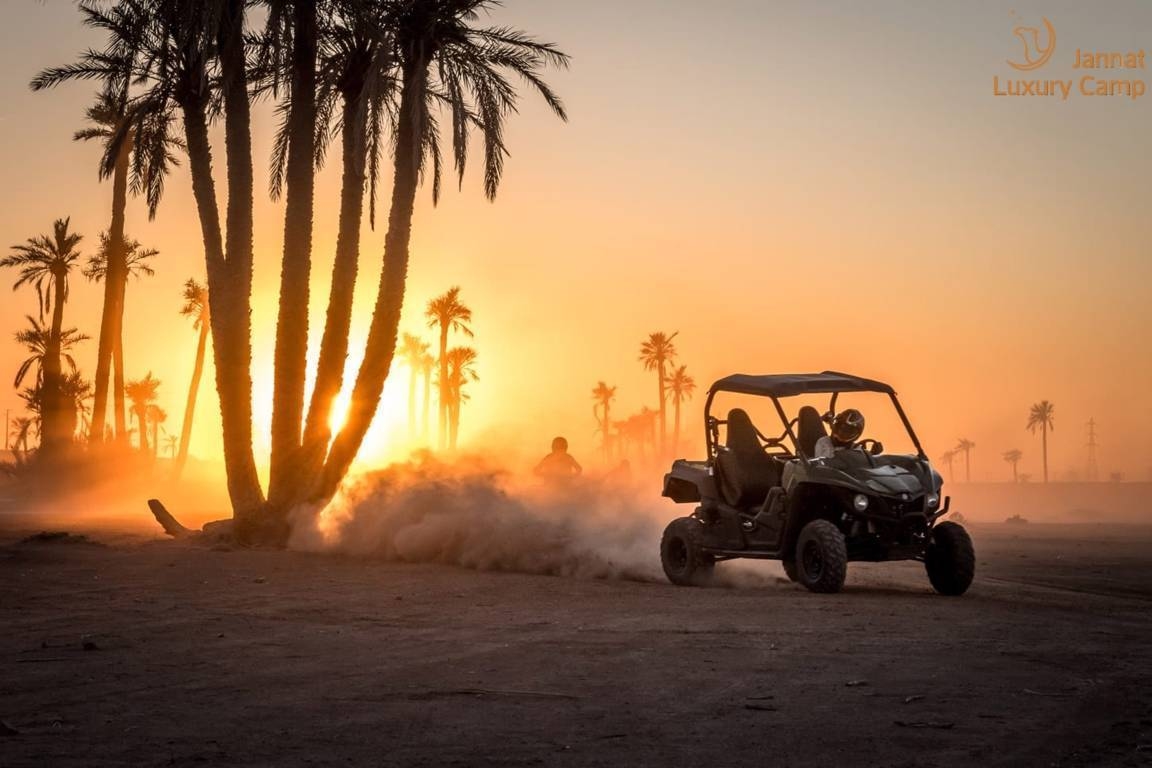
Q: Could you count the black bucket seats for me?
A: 2